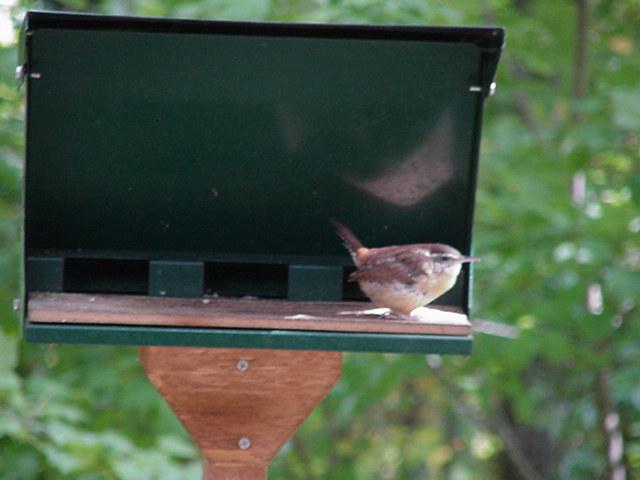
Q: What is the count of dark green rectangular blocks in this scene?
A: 3